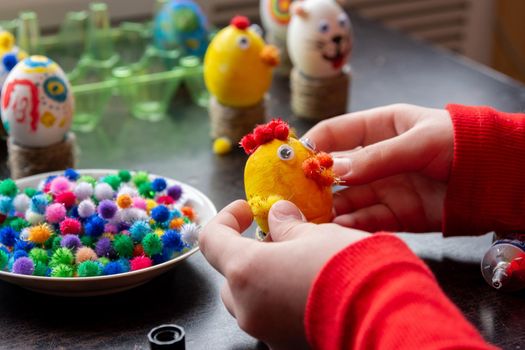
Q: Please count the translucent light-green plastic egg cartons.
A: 1